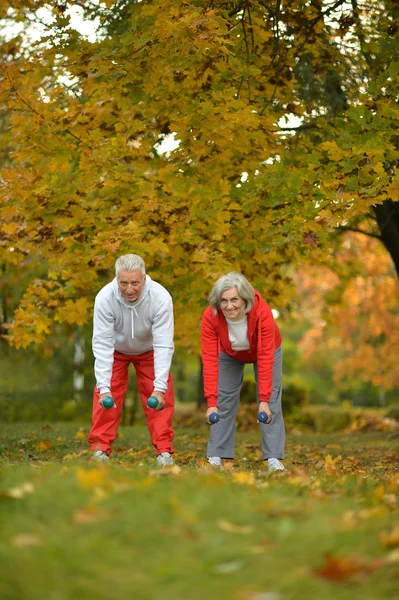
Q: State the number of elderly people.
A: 2